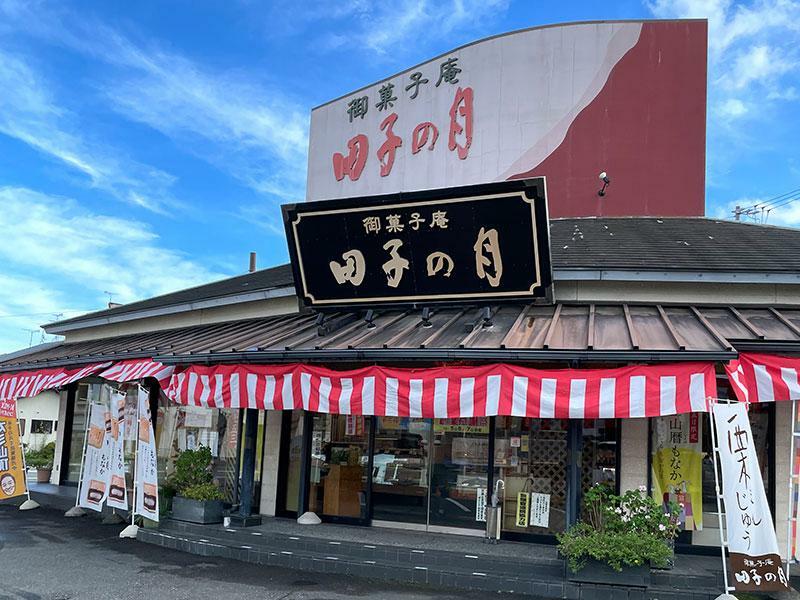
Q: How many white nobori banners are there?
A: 4